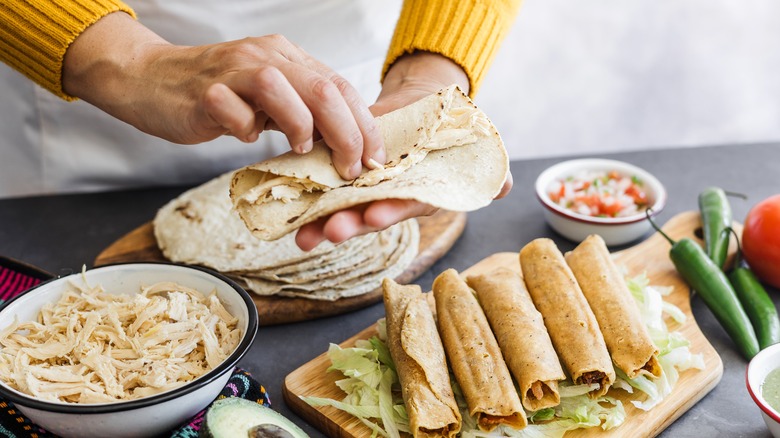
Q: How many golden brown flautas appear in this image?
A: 5